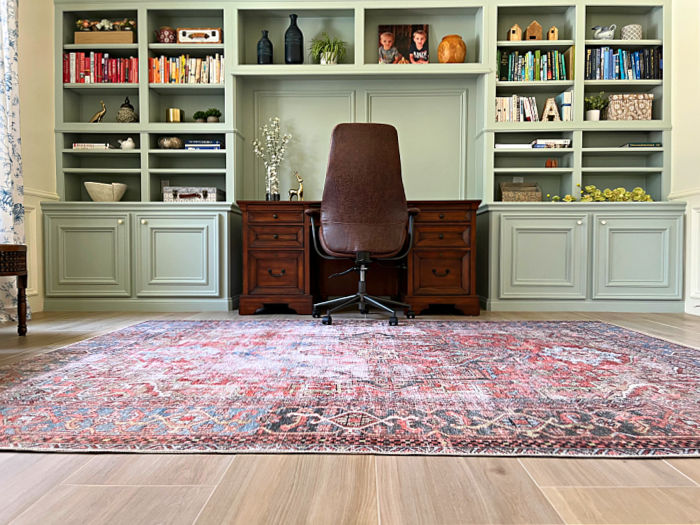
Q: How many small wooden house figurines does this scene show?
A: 3